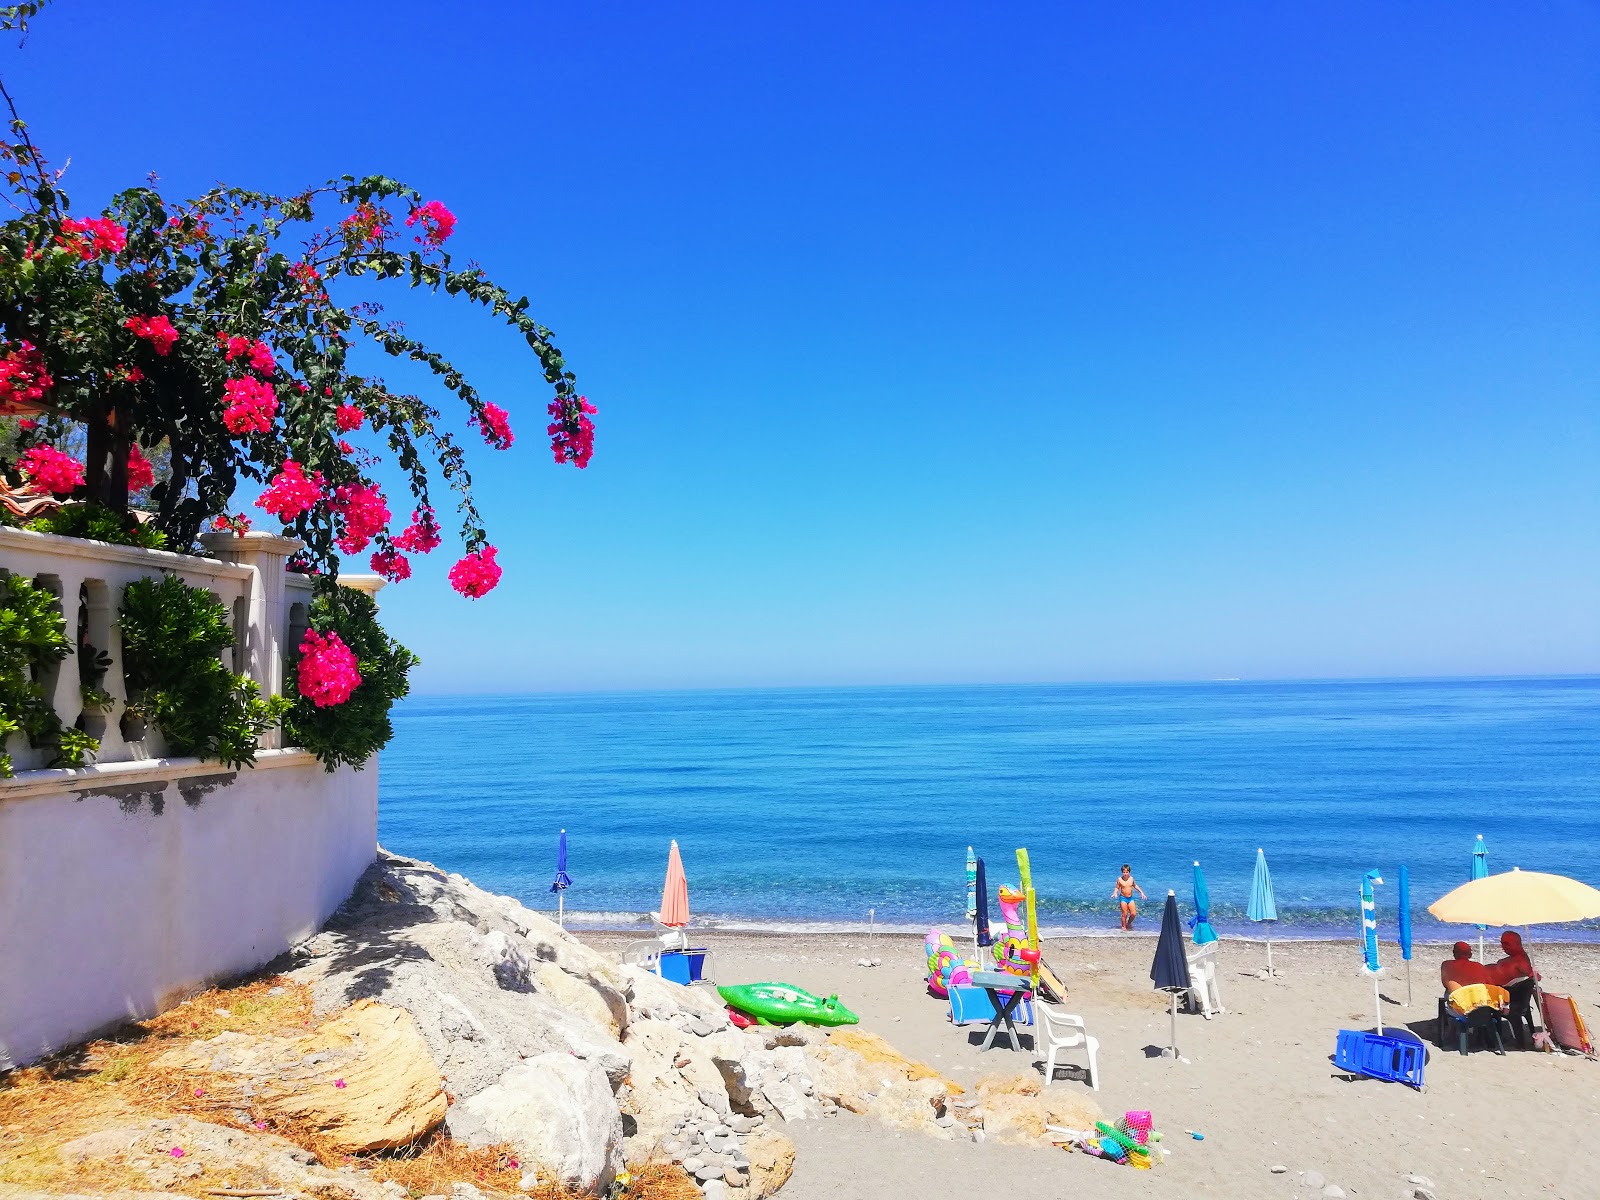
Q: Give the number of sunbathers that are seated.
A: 2